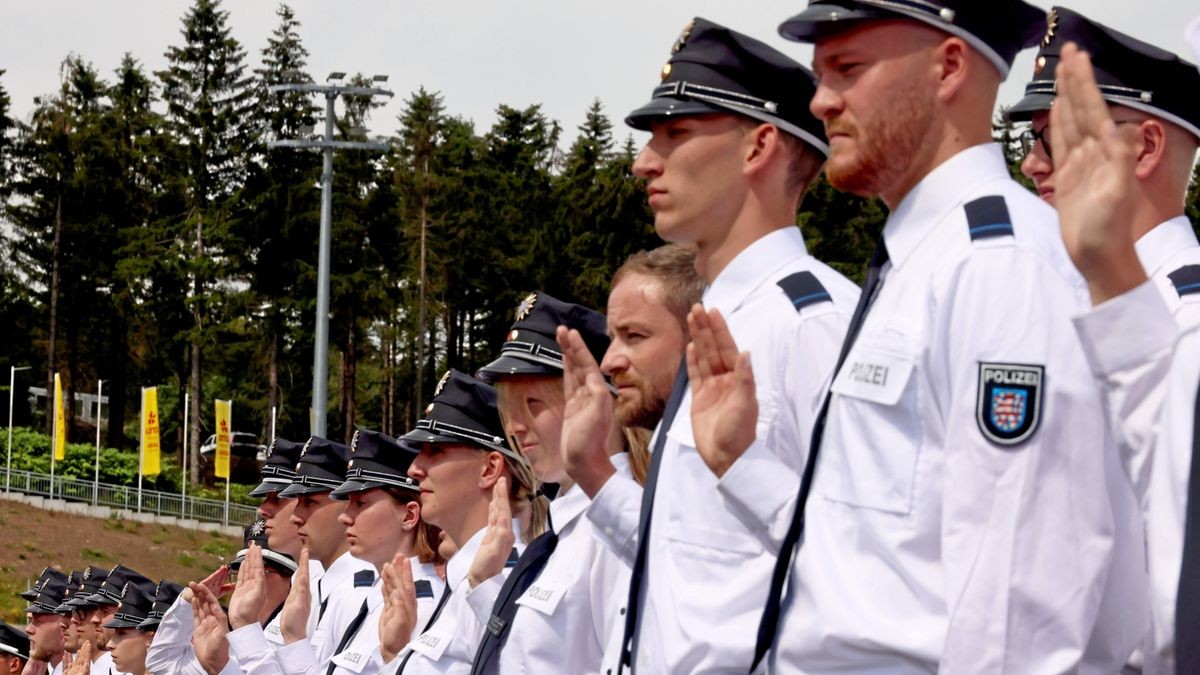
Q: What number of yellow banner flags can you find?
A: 3